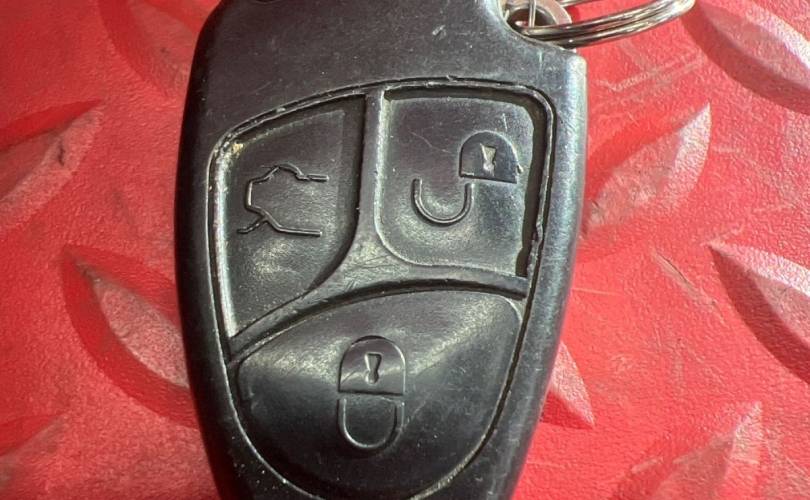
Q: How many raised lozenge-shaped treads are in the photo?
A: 9